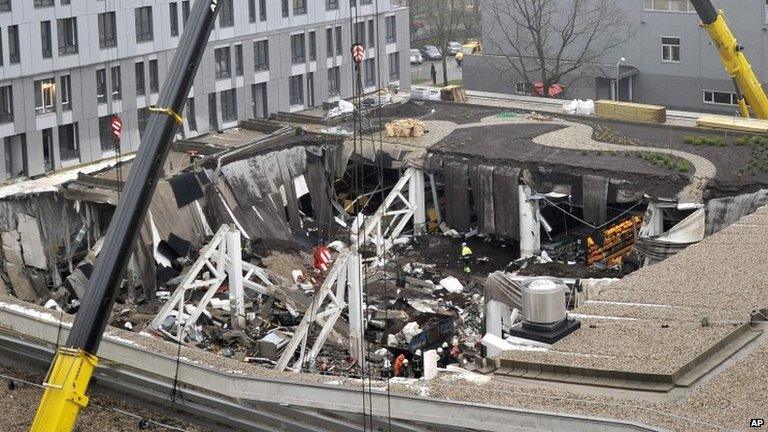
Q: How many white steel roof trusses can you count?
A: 3